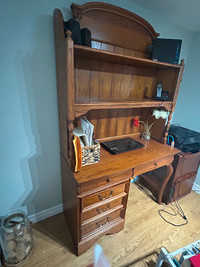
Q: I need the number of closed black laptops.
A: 1